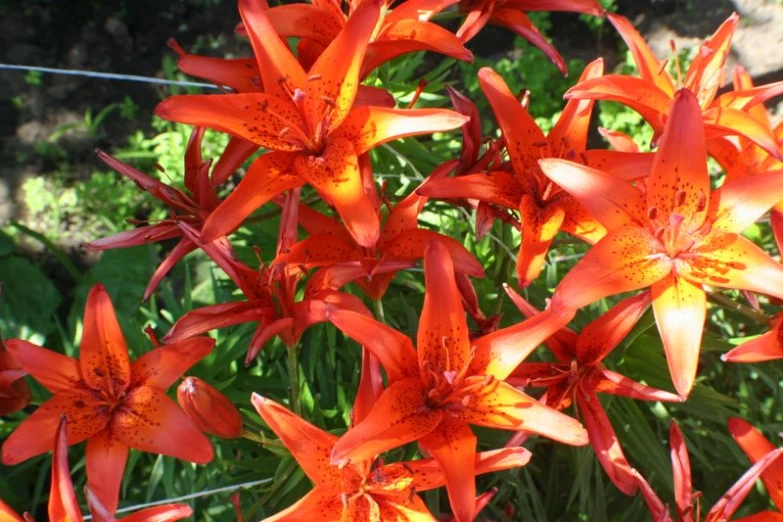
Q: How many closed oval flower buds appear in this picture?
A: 1